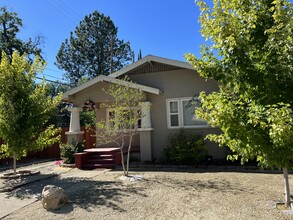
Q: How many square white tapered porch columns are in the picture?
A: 2